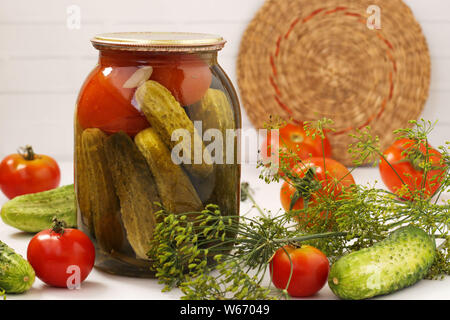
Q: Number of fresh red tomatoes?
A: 6